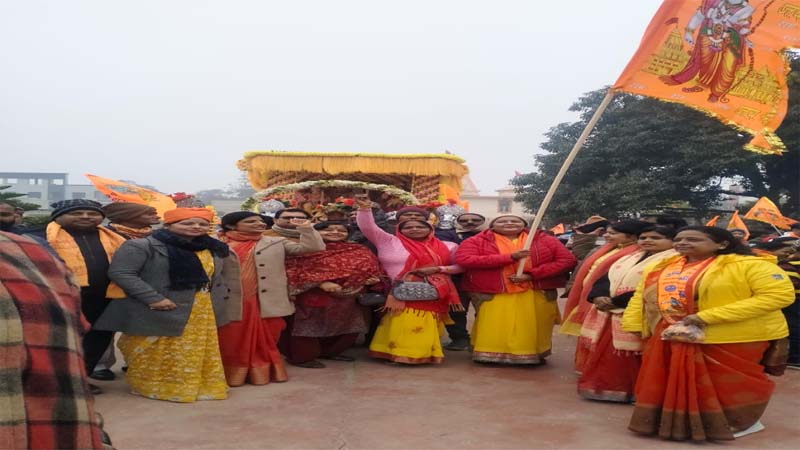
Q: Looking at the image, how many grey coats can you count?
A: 1